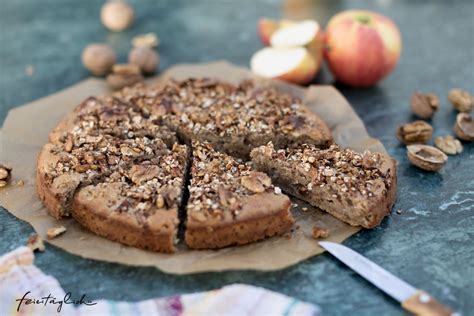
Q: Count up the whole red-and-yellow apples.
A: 1